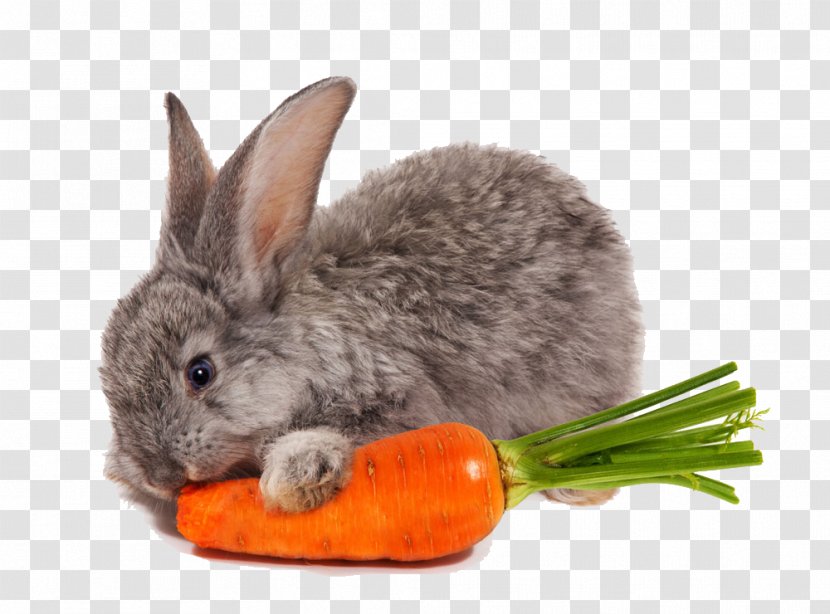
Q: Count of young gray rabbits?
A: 1